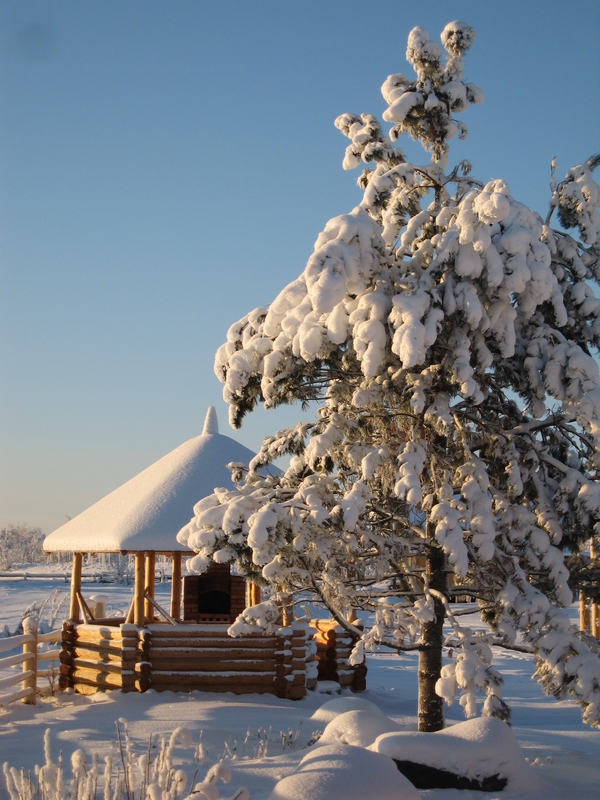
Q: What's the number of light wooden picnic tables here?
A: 0